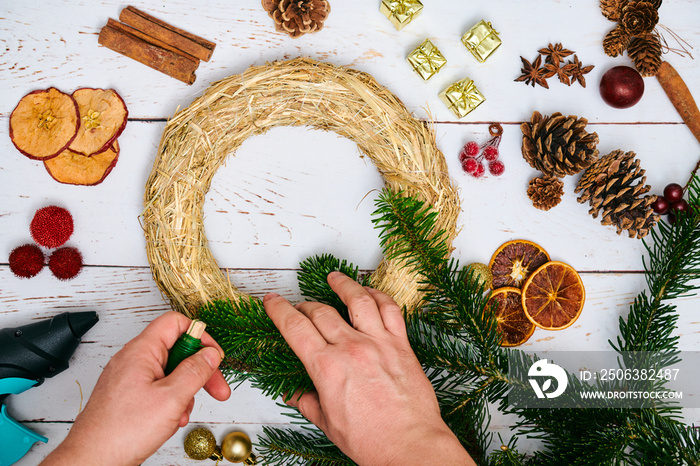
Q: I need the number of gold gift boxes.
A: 4